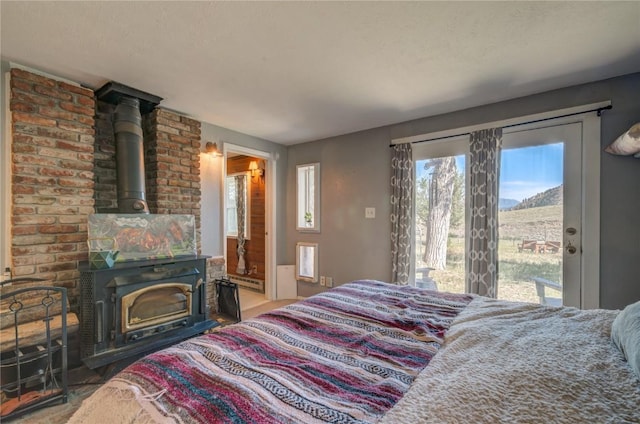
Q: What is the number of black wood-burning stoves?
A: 1